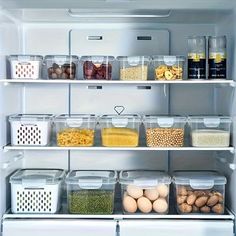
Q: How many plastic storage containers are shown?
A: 14